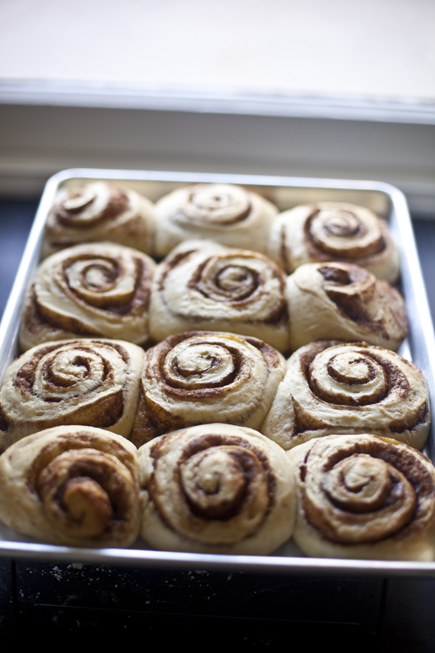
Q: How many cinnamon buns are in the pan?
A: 12